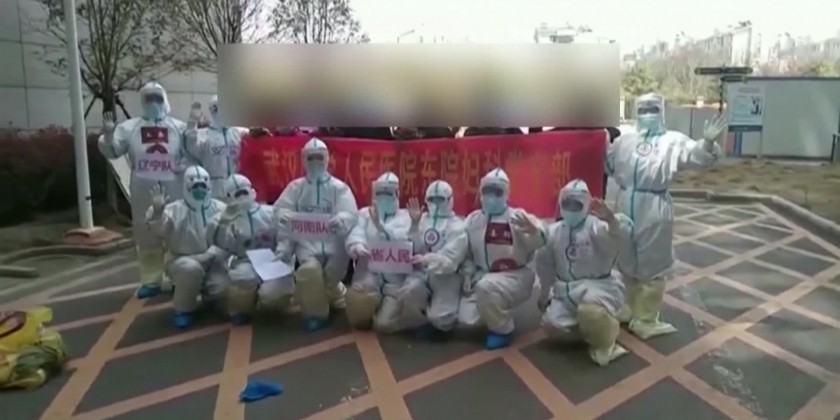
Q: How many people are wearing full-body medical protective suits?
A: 10